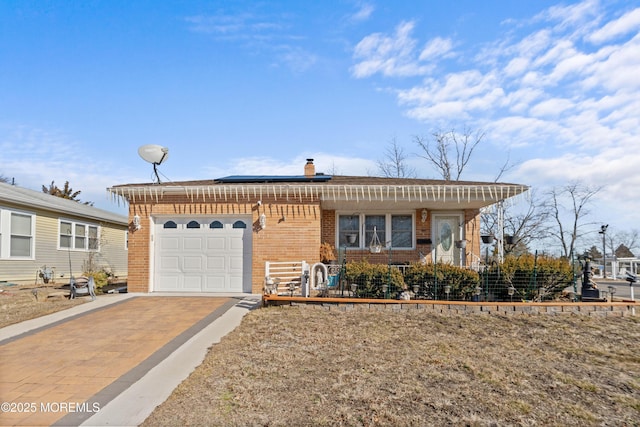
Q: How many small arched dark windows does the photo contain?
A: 4